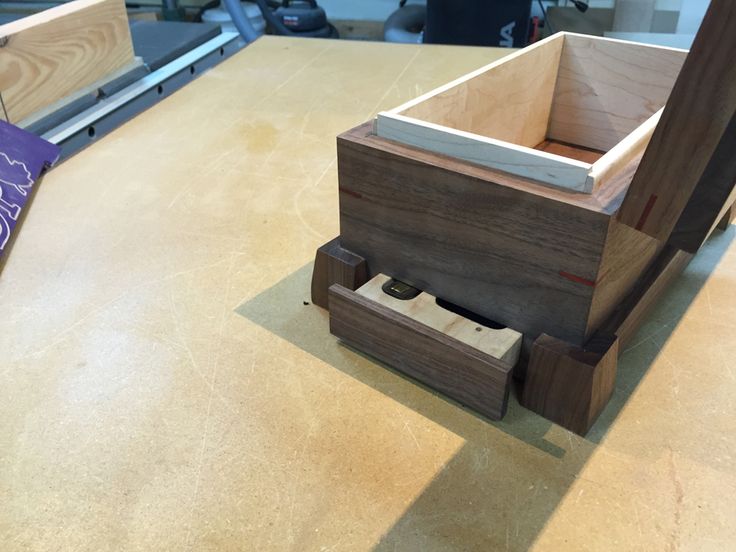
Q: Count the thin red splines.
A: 3